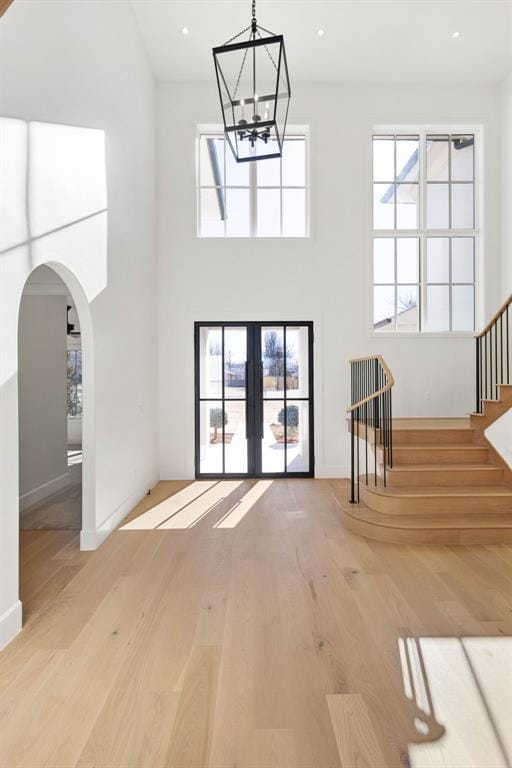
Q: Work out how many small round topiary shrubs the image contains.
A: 2